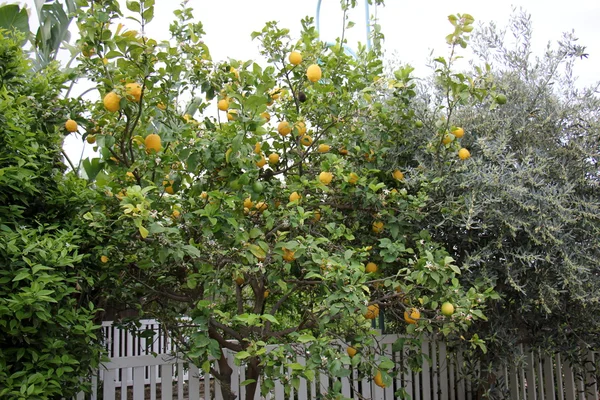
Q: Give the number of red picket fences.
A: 0